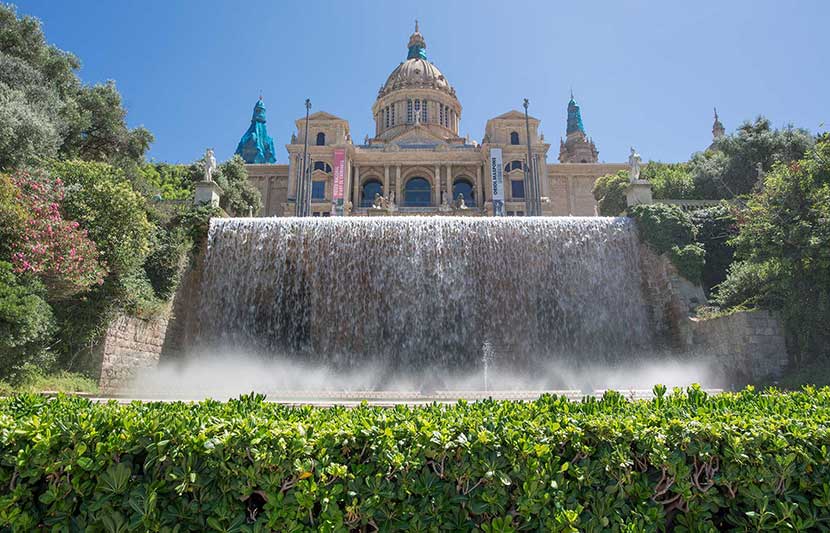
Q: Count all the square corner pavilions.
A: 2